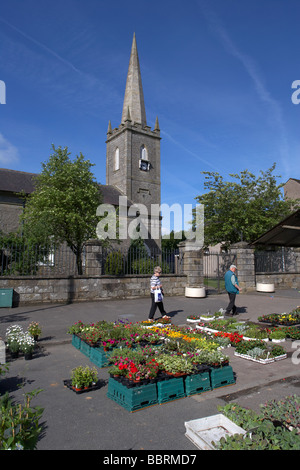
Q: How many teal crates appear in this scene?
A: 7